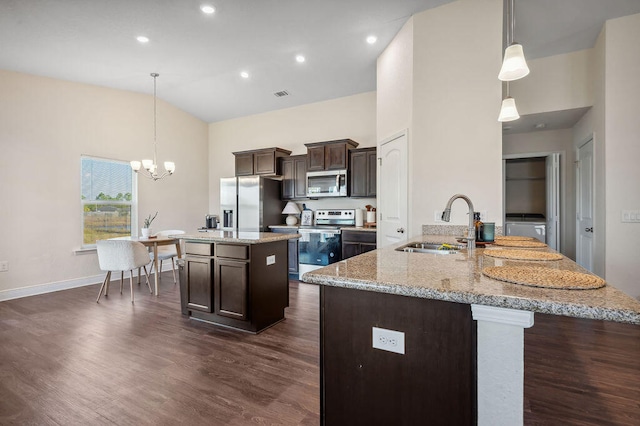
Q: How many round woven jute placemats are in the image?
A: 4